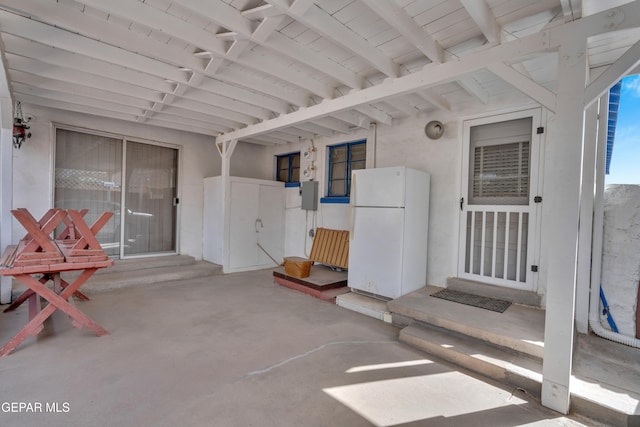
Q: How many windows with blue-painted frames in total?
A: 2